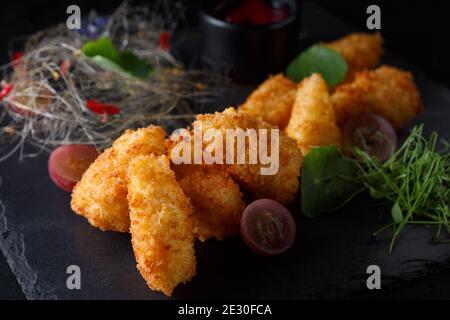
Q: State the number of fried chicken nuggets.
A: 8